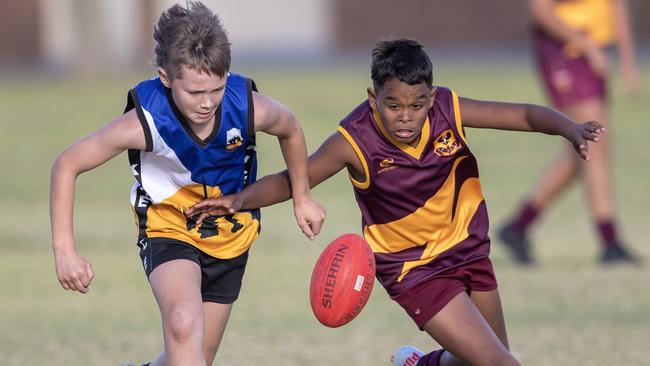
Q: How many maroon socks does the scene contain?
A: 3